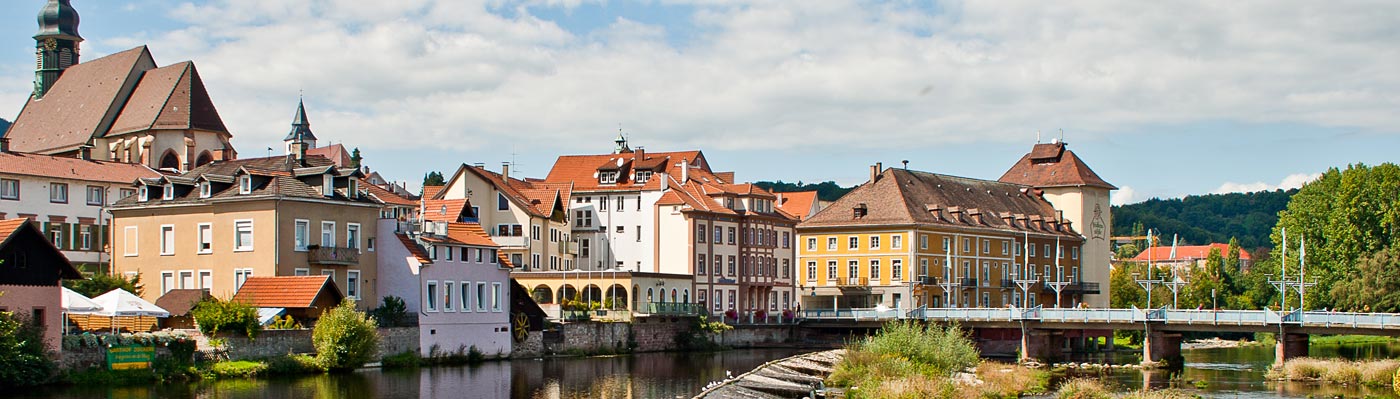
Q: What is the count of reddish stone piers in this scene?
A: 3